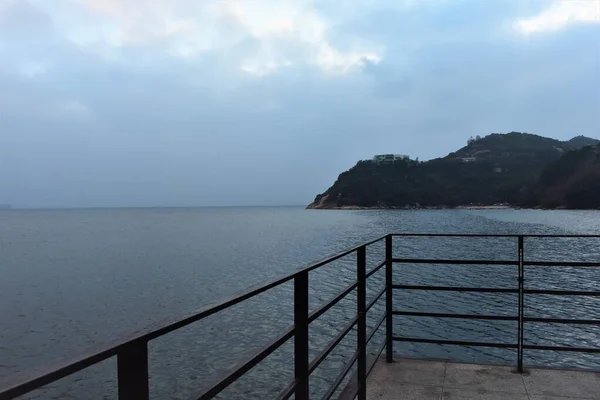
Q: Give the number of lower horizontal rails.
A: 4